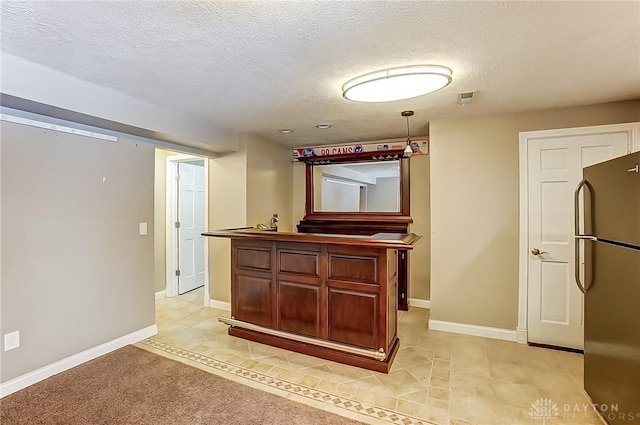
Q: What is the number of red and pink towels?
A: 0